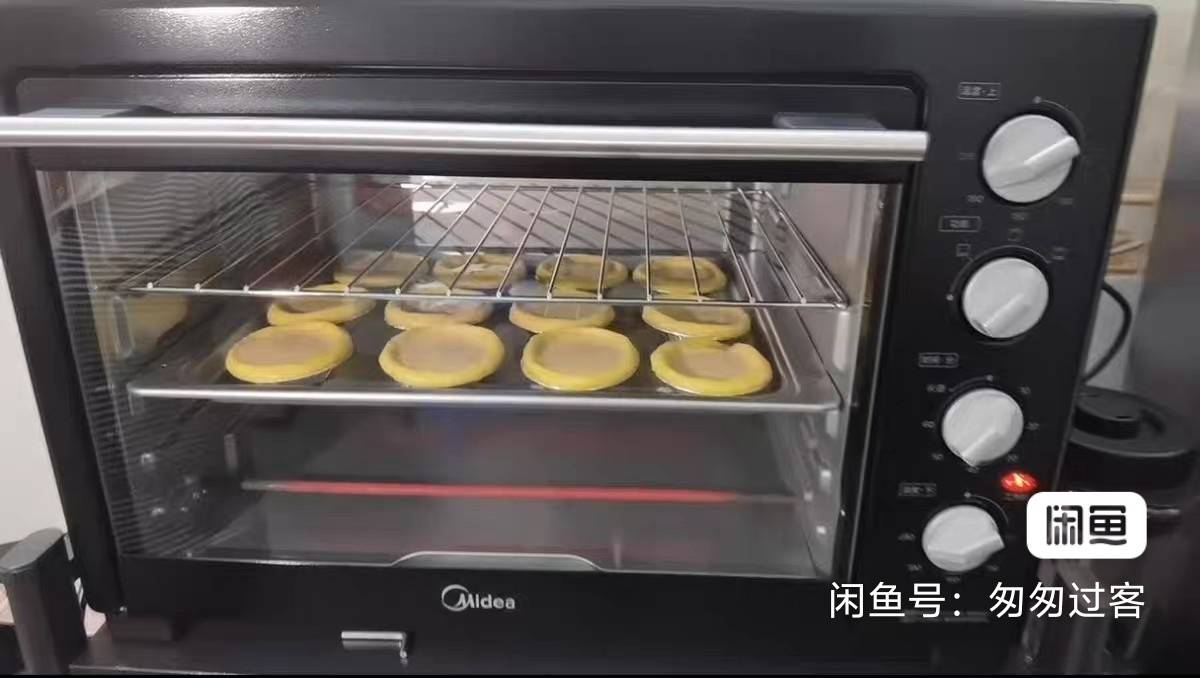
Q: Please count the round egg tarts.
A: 12